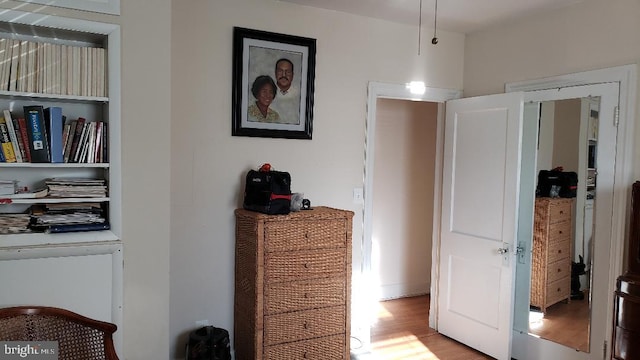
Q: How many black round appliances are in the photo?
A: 1